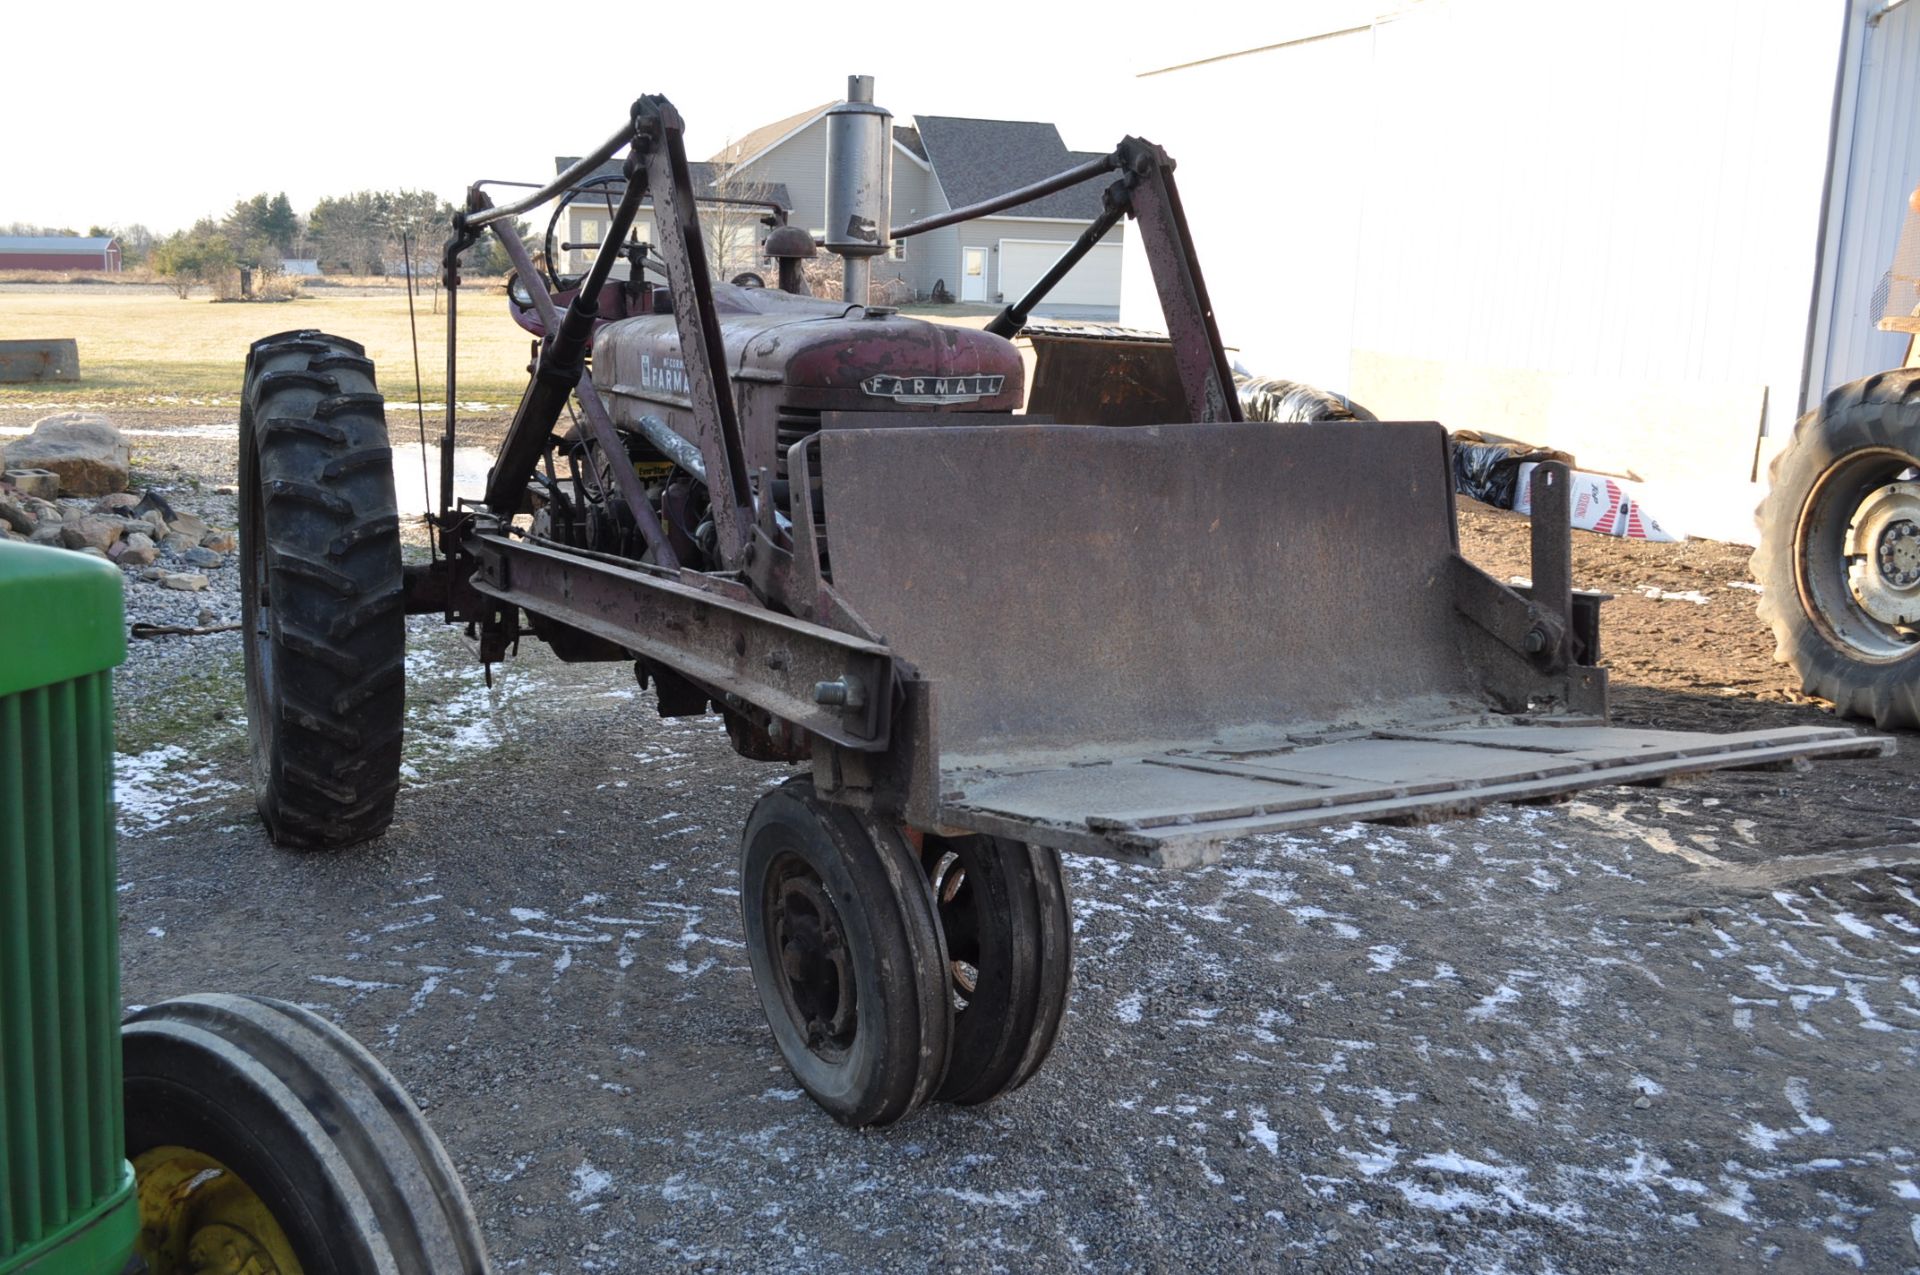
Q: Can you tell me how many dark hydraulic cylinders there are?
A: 2